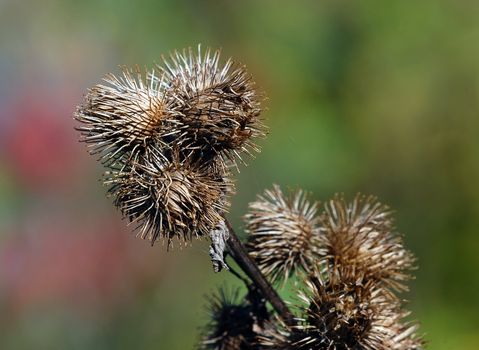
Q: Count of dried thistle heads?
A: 7